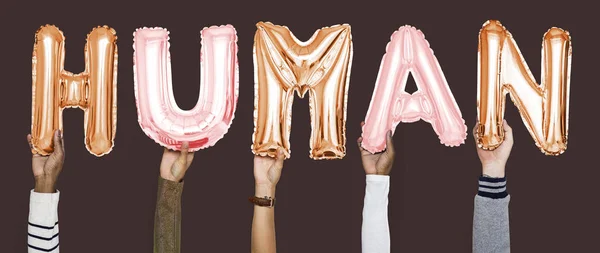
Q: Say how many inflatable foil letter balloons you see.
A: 5